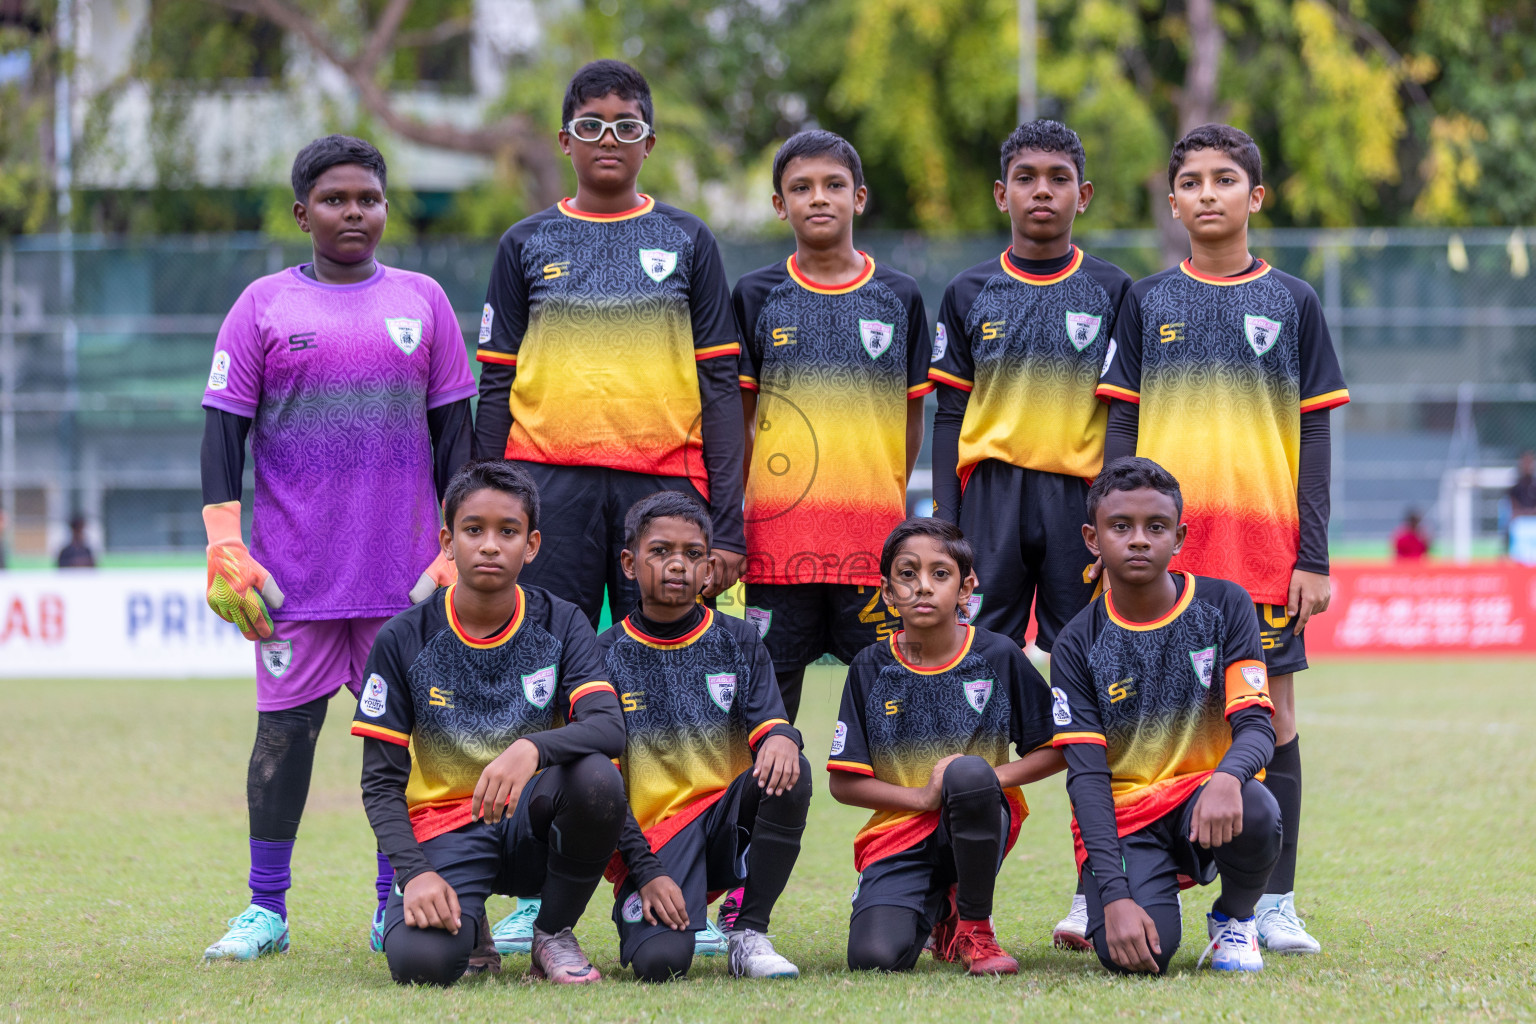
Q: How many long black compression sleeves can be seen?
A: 13